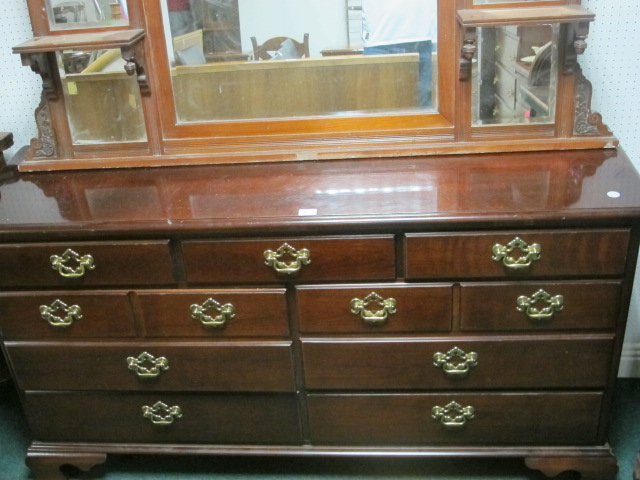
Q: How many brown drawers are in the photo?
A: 11